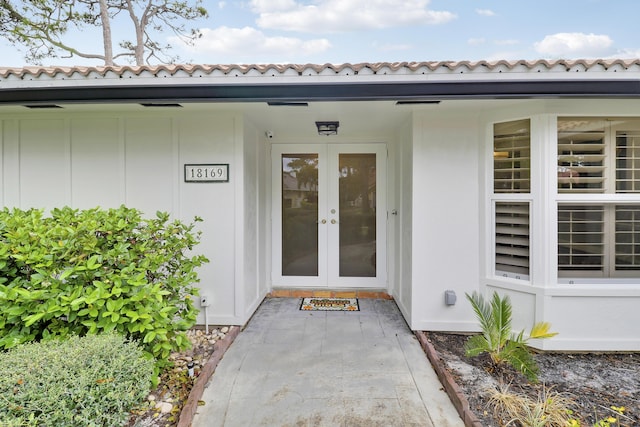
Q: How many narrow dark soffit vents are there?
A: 4